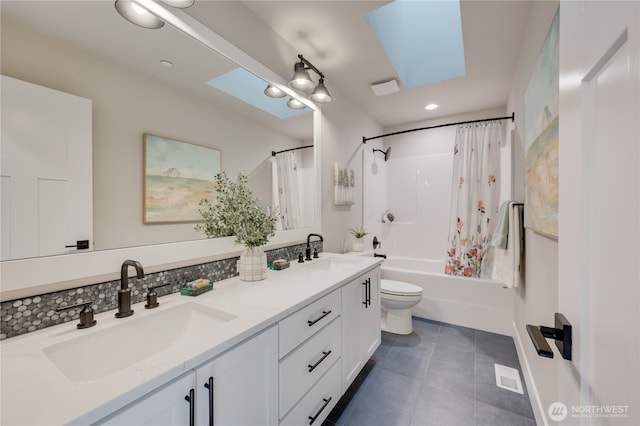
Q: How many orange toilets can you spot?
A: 0